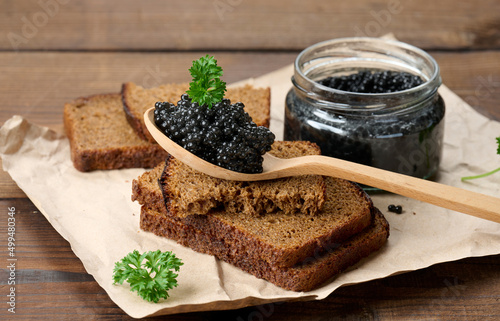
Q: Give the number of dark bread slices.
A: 5